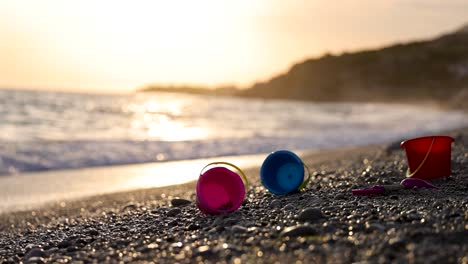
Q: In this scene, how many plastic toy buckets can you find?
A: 3